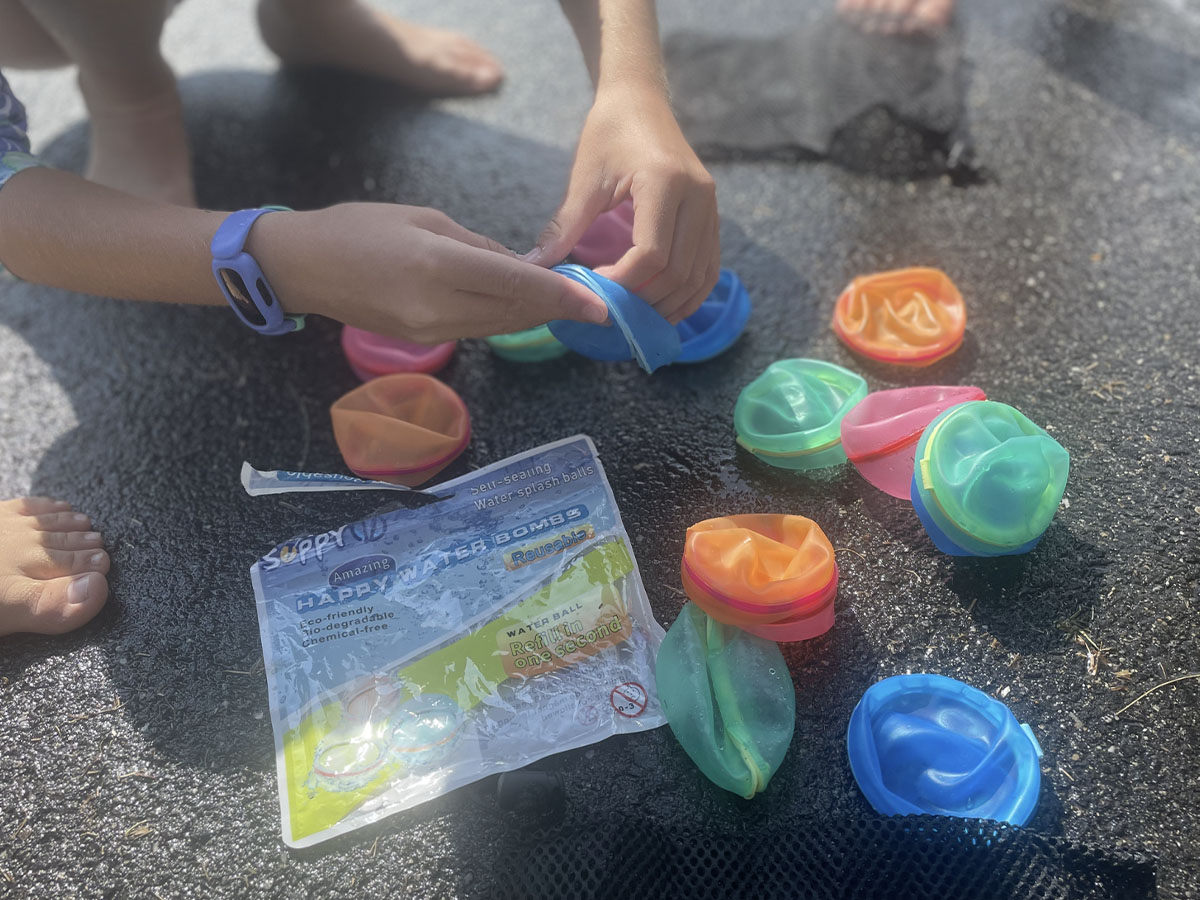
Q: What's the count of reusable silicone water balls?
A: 15